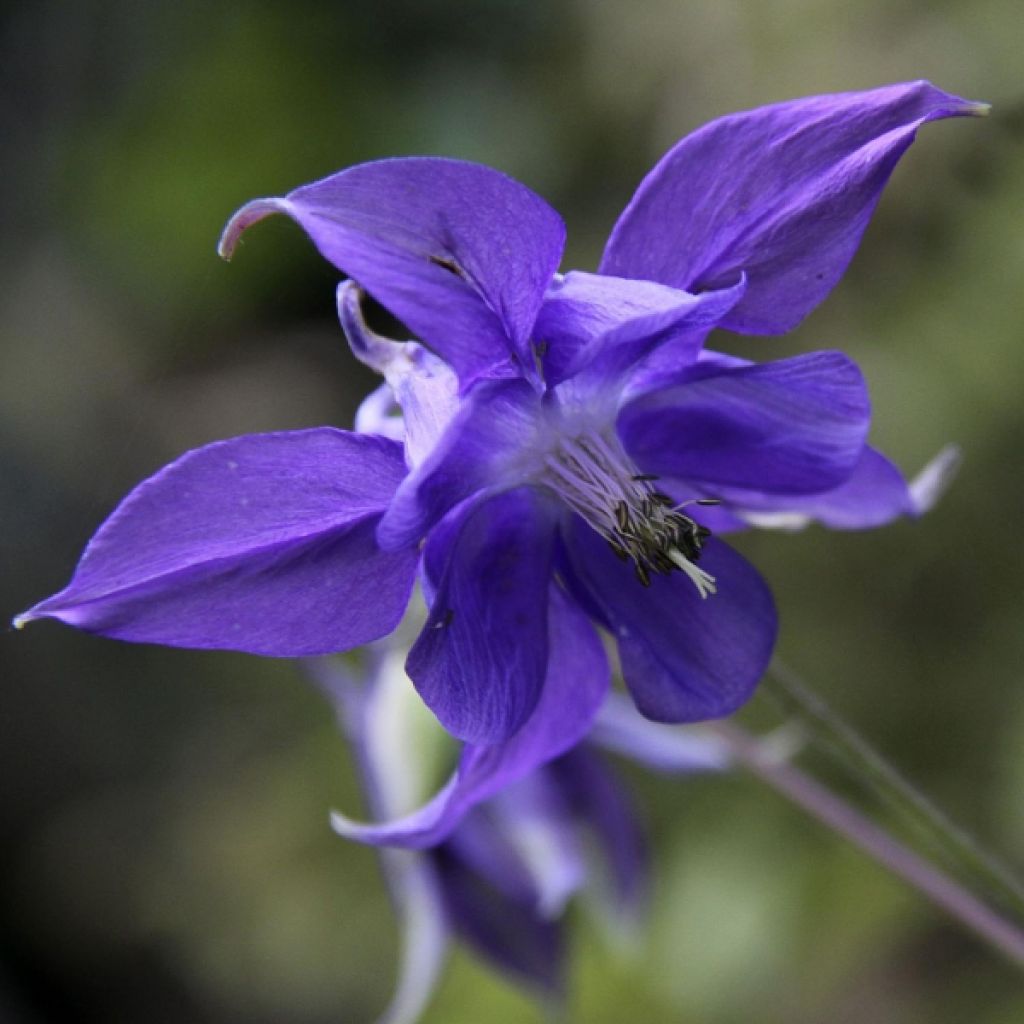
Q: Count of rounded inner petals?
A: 5